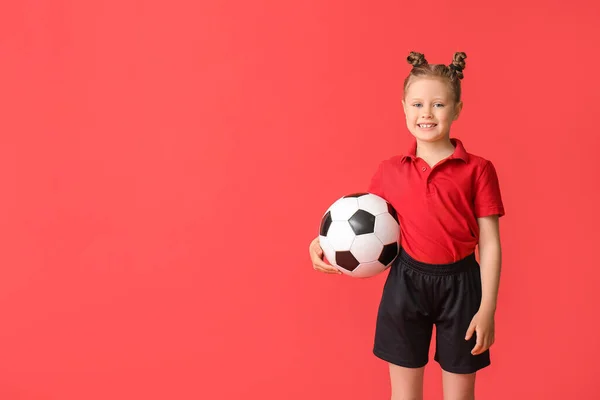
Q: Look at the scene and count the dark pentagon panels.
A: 6